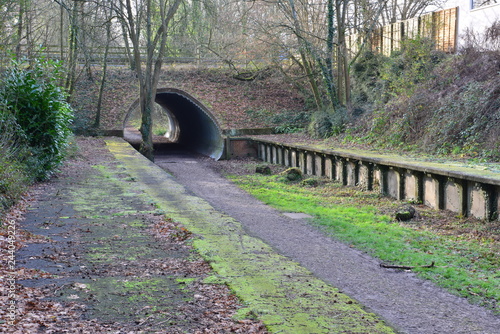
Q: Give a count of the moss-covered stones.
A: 4